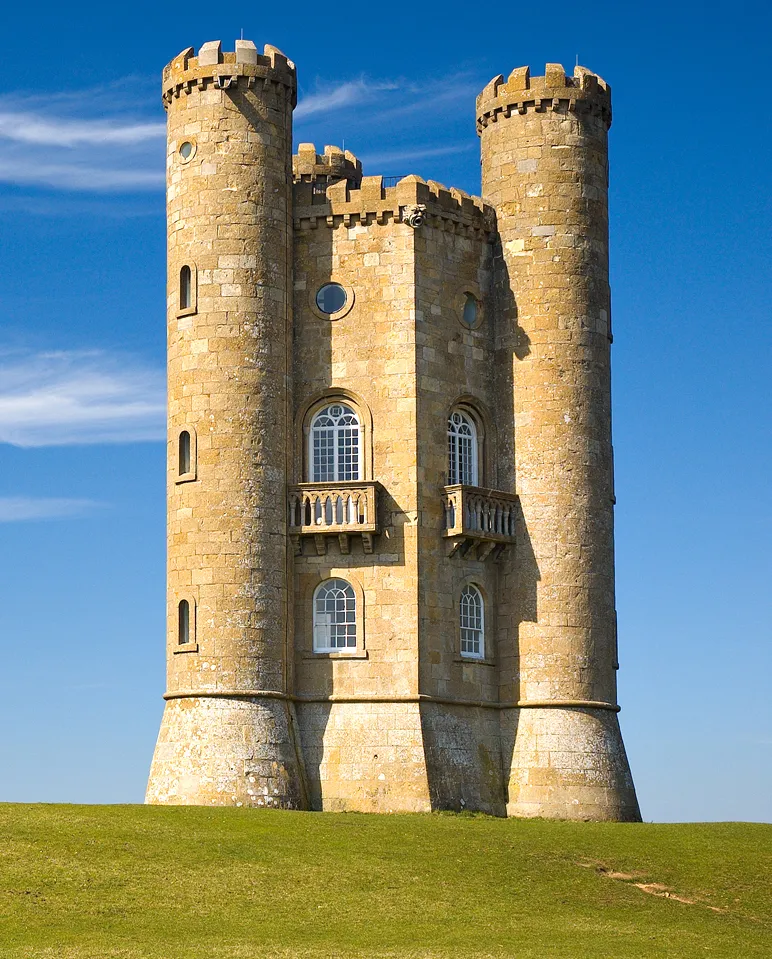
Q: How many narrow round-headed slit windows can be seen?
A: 3